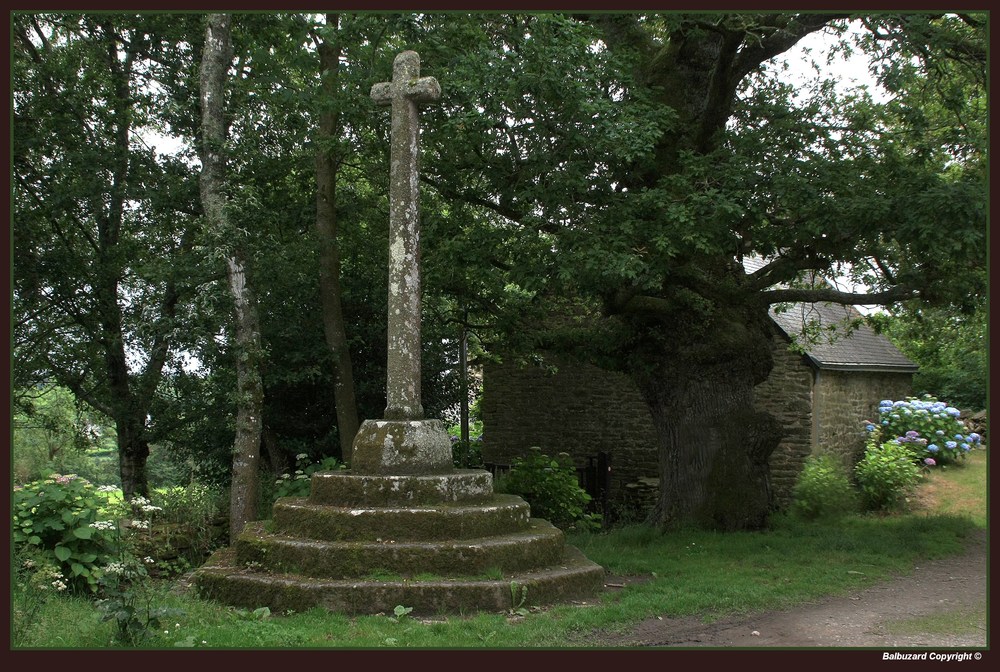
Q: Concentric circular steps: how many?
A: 4